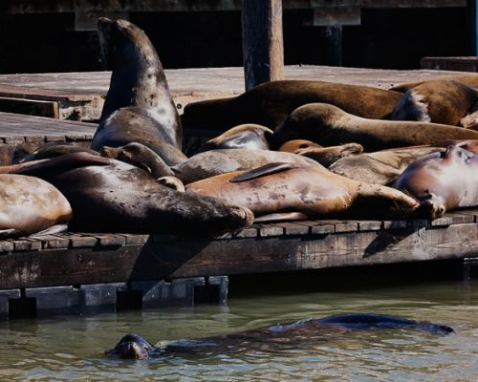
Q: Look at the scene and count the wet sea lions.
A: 1